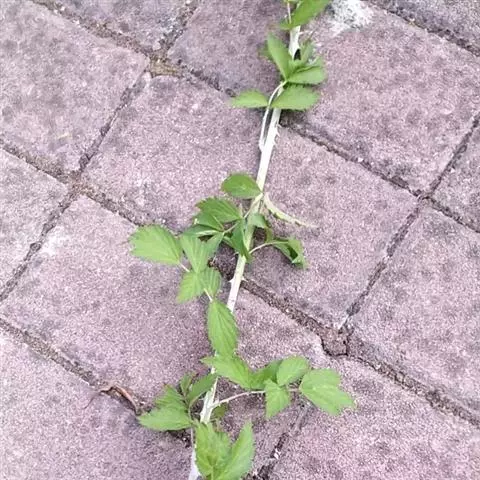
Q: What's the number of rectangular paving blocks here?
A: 11